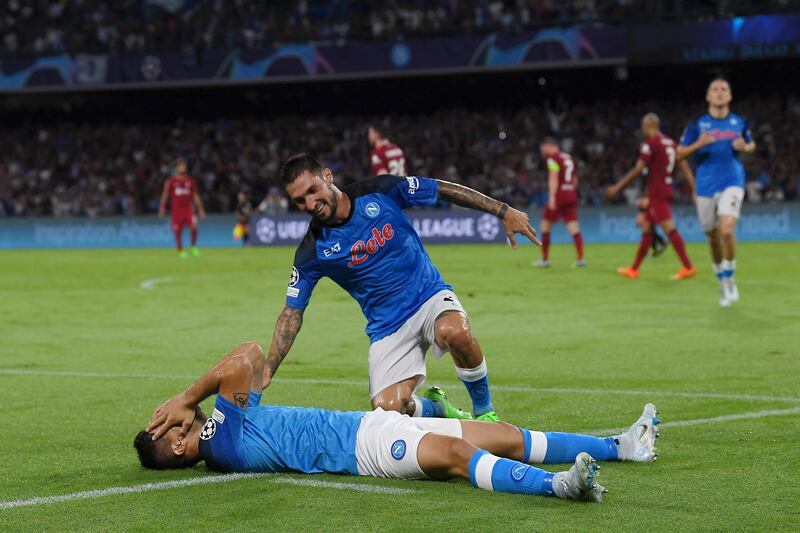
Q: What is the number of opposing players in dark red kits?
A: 4